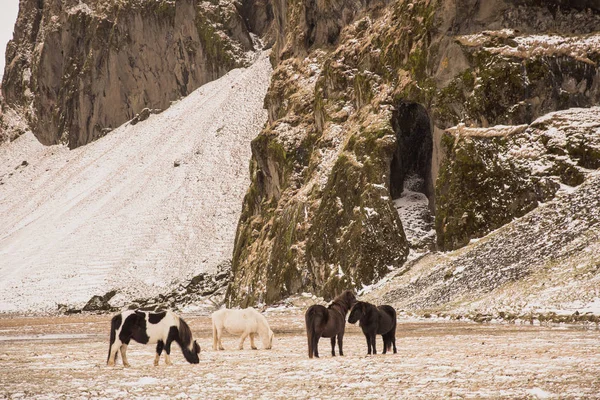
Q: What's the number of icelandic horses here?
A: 4